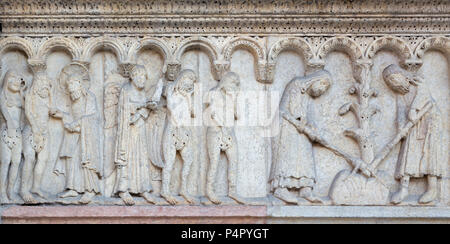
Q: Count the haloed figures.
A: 1